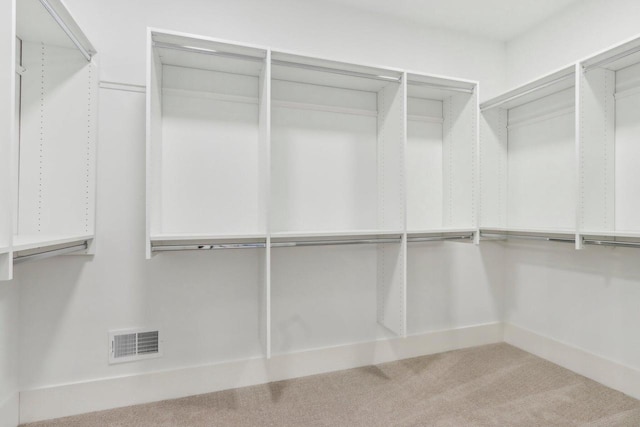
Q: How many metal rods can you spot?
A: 12